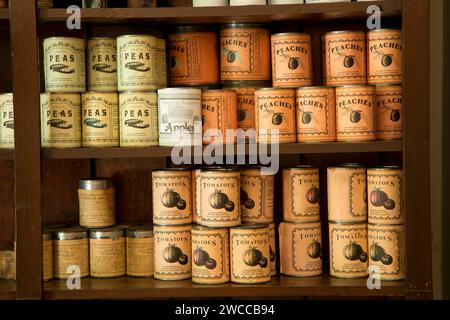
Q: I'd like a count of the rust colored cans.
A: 11